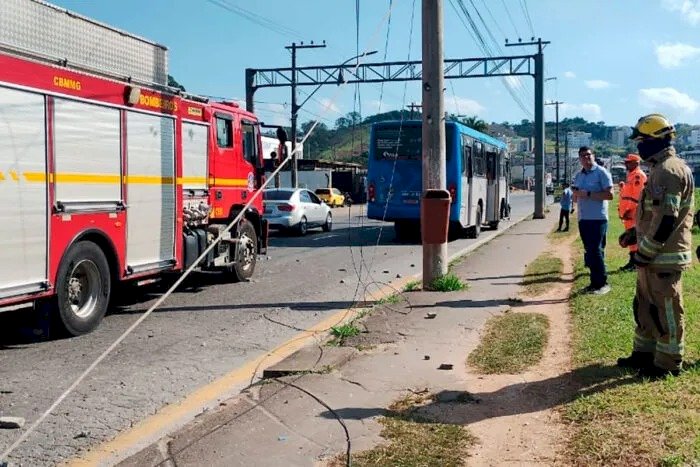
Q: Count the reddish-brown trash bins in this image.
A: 1